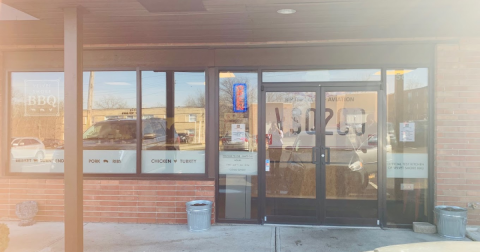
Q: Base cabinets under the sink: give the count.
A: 0